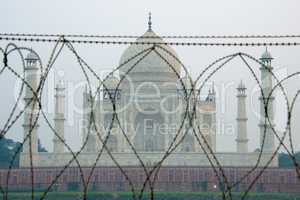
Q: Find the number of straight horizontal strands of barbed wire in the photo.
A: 2